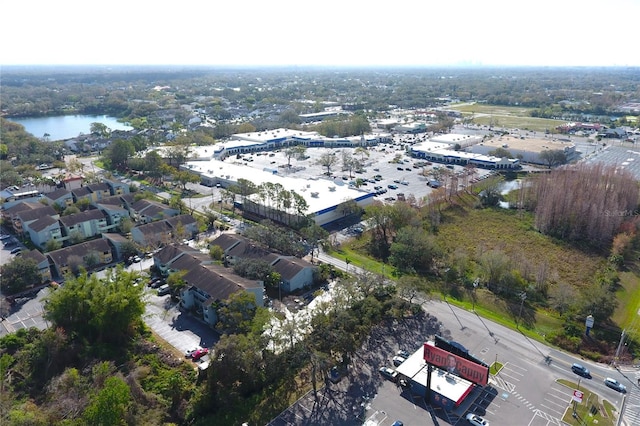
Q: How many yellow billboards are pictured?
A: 0